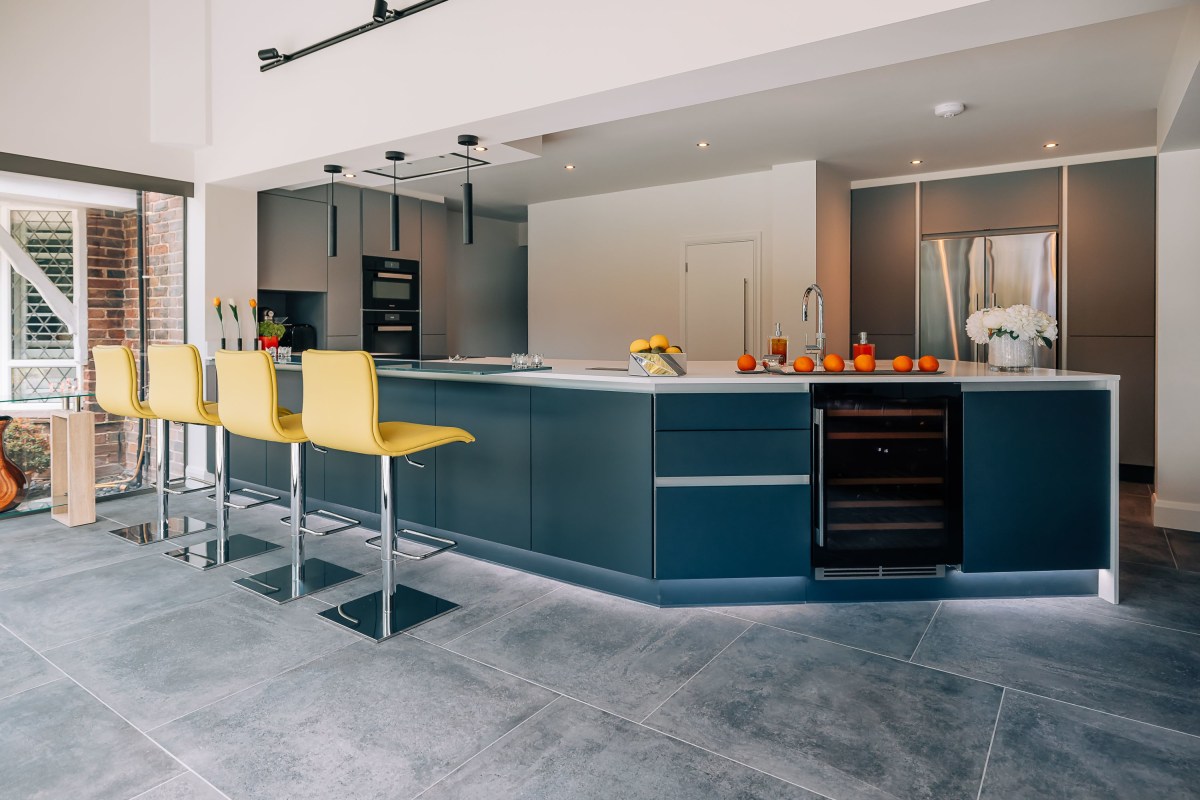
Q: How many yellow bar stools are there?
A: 4